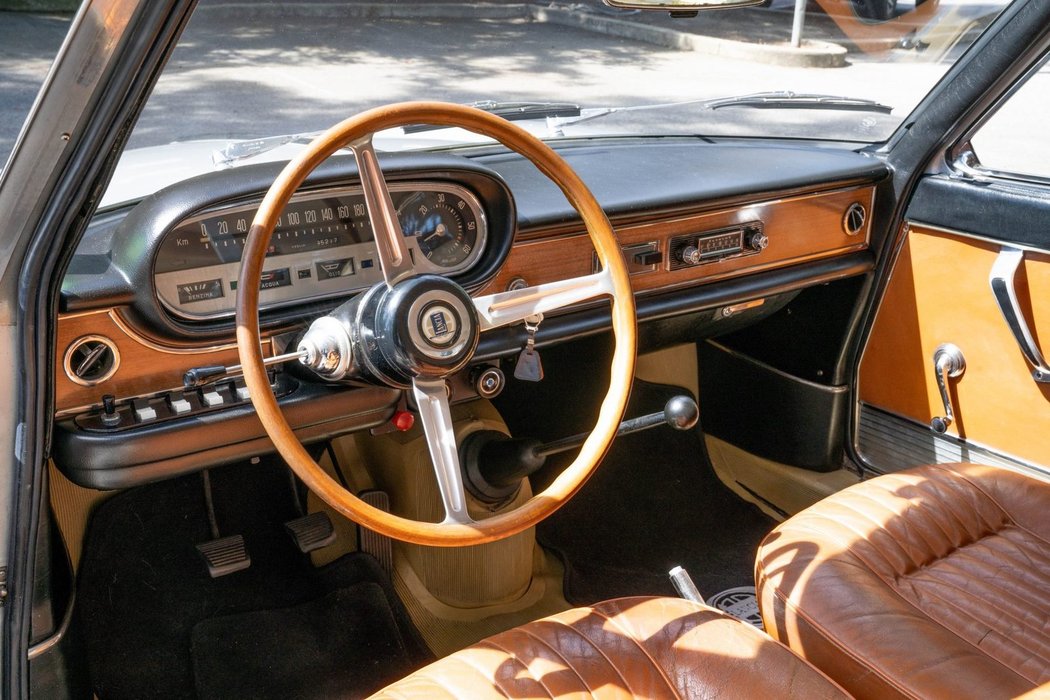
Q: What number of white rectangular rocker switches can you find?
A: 4